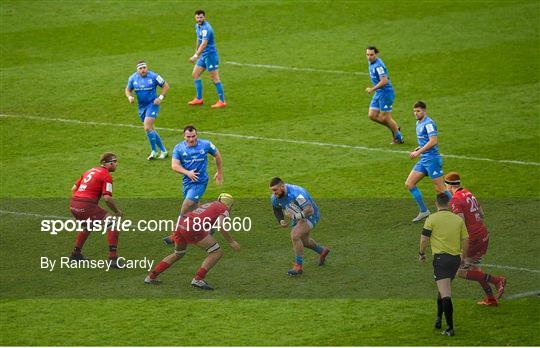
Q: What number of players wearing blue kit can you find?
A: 6